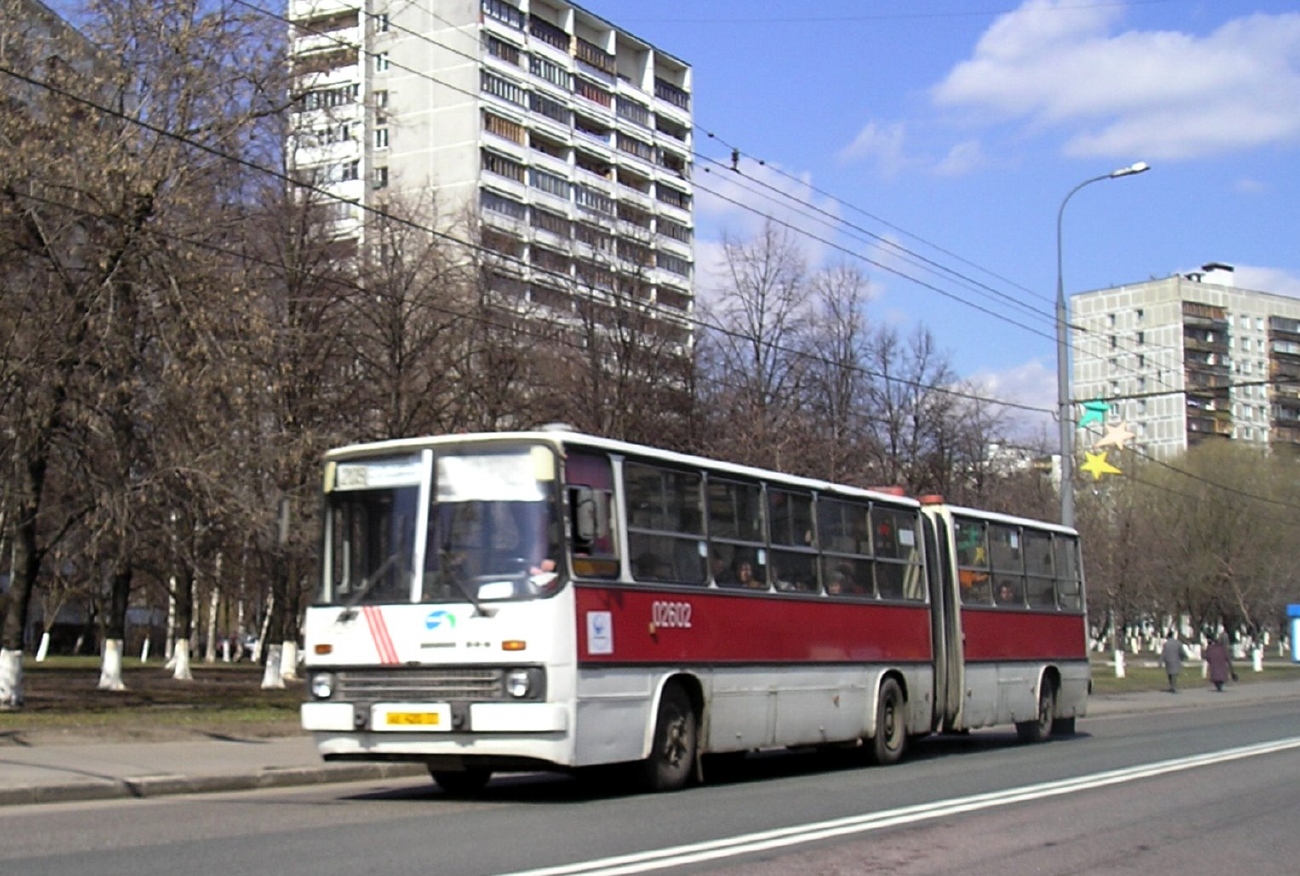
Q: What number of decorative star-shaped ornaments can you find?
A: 3